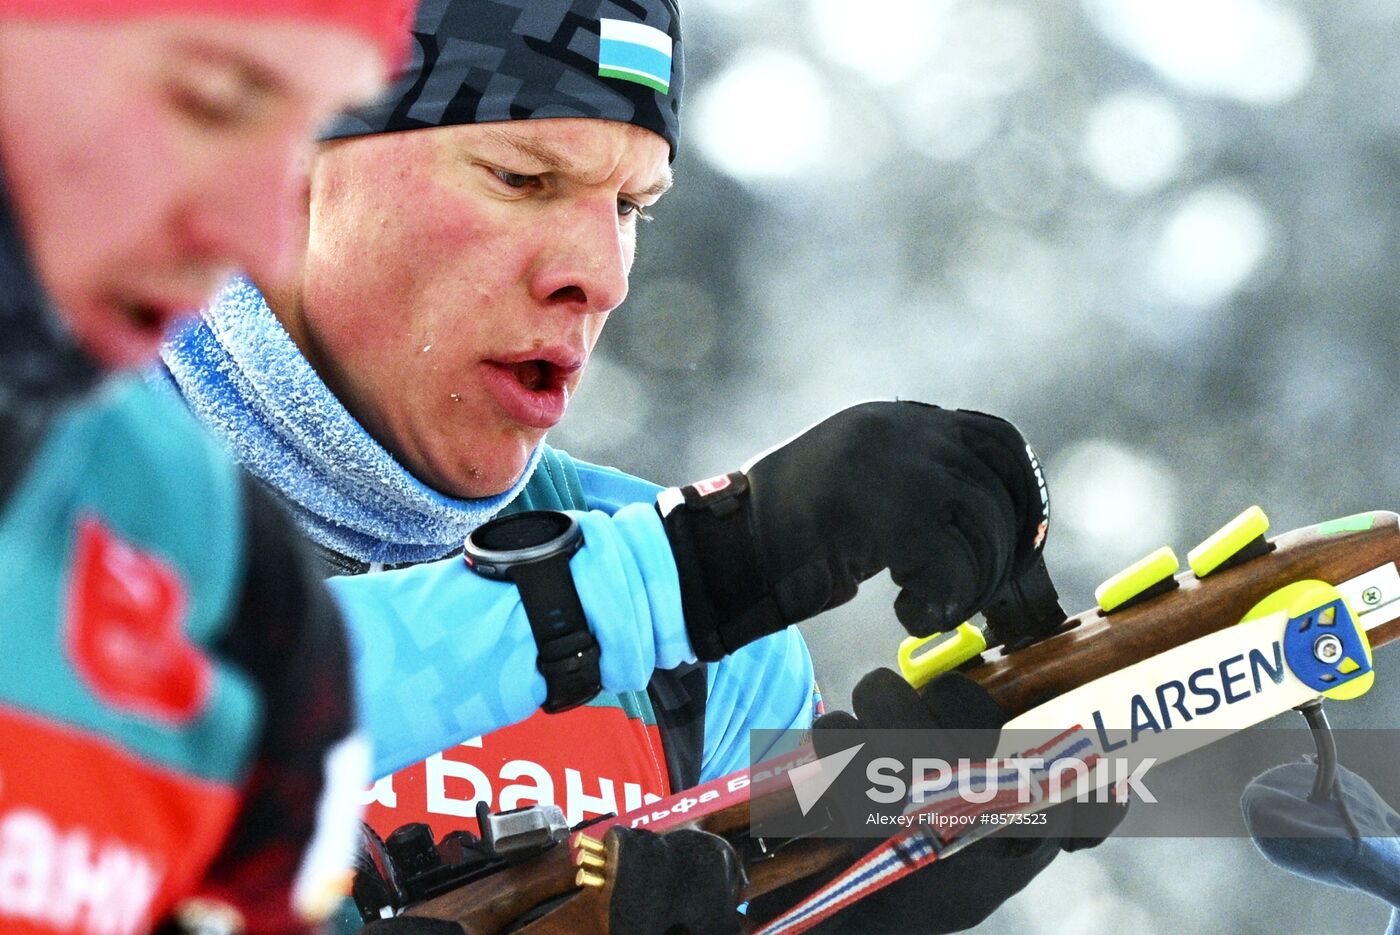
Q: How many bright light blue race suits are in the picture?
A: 1